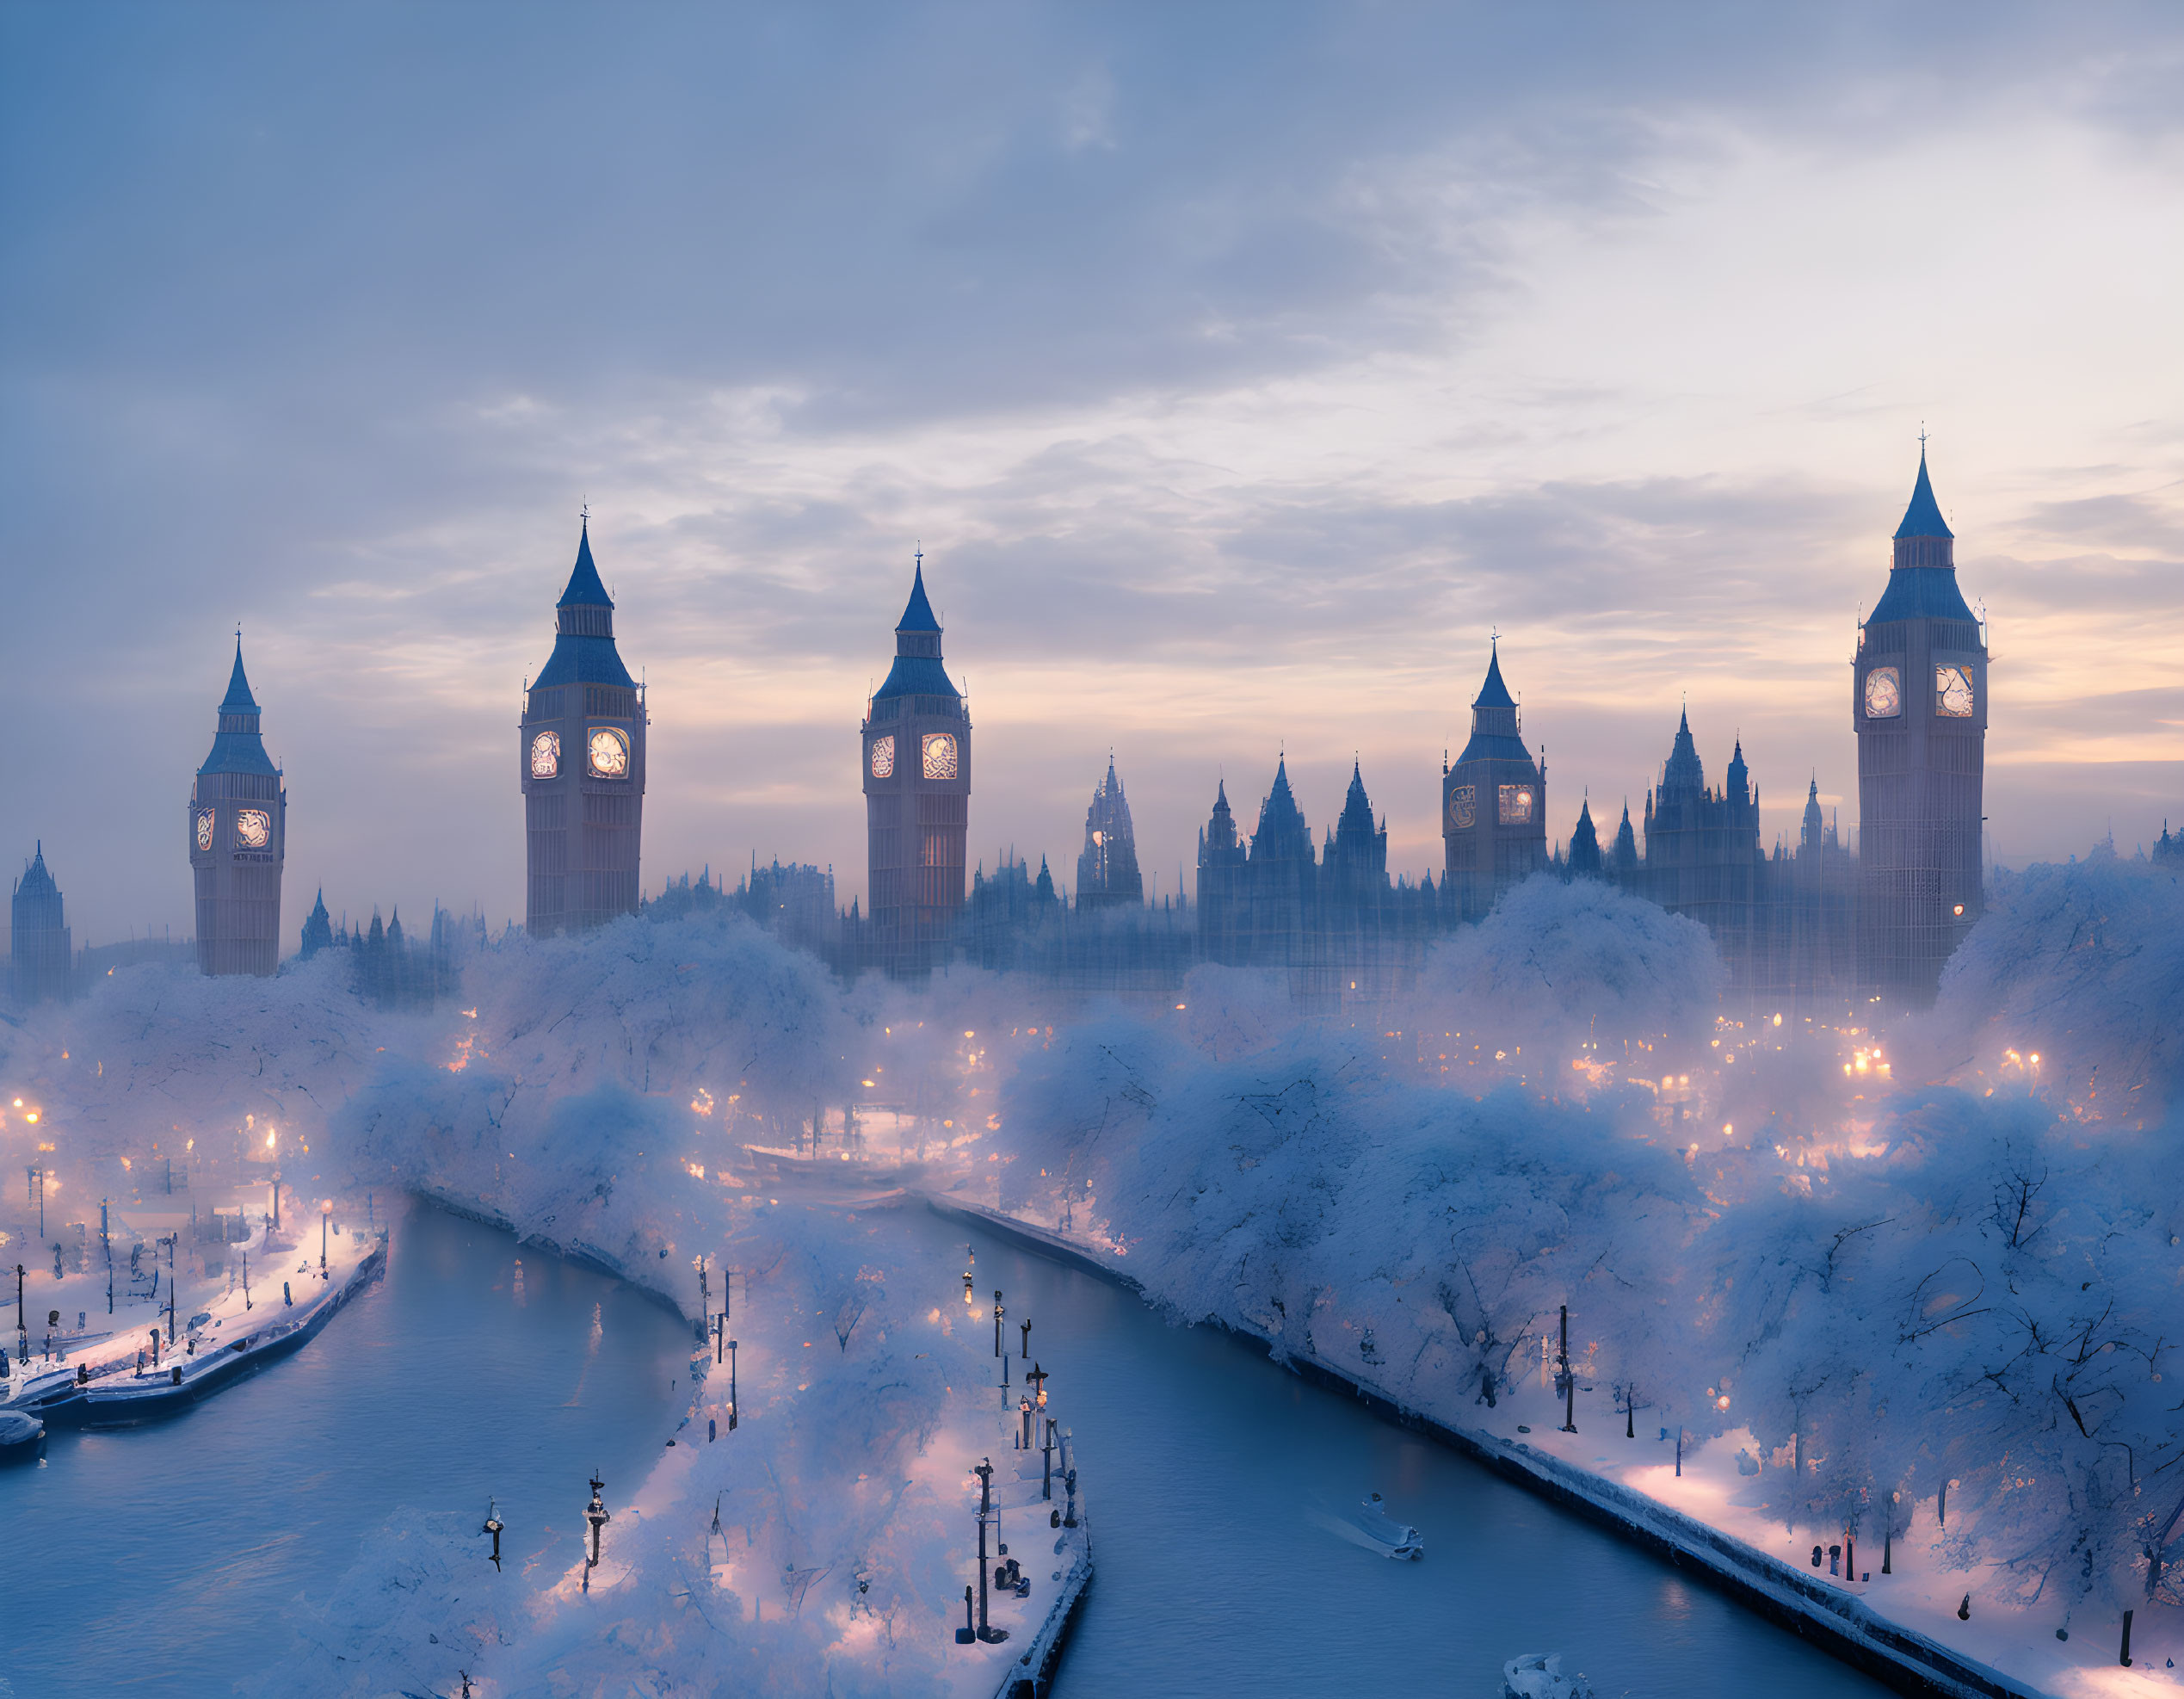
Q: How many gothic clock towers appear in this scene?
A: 5